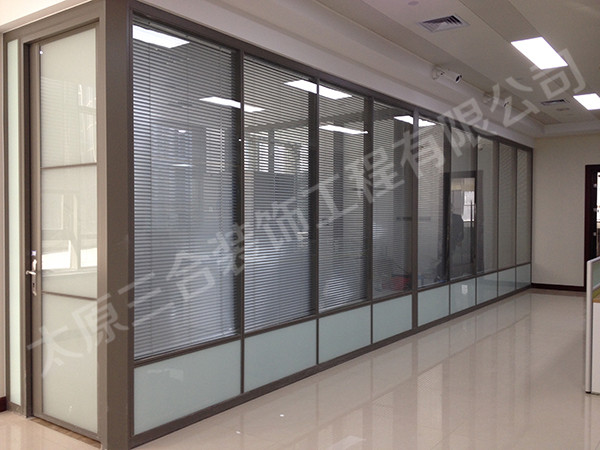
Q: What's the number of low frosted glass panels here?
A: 9